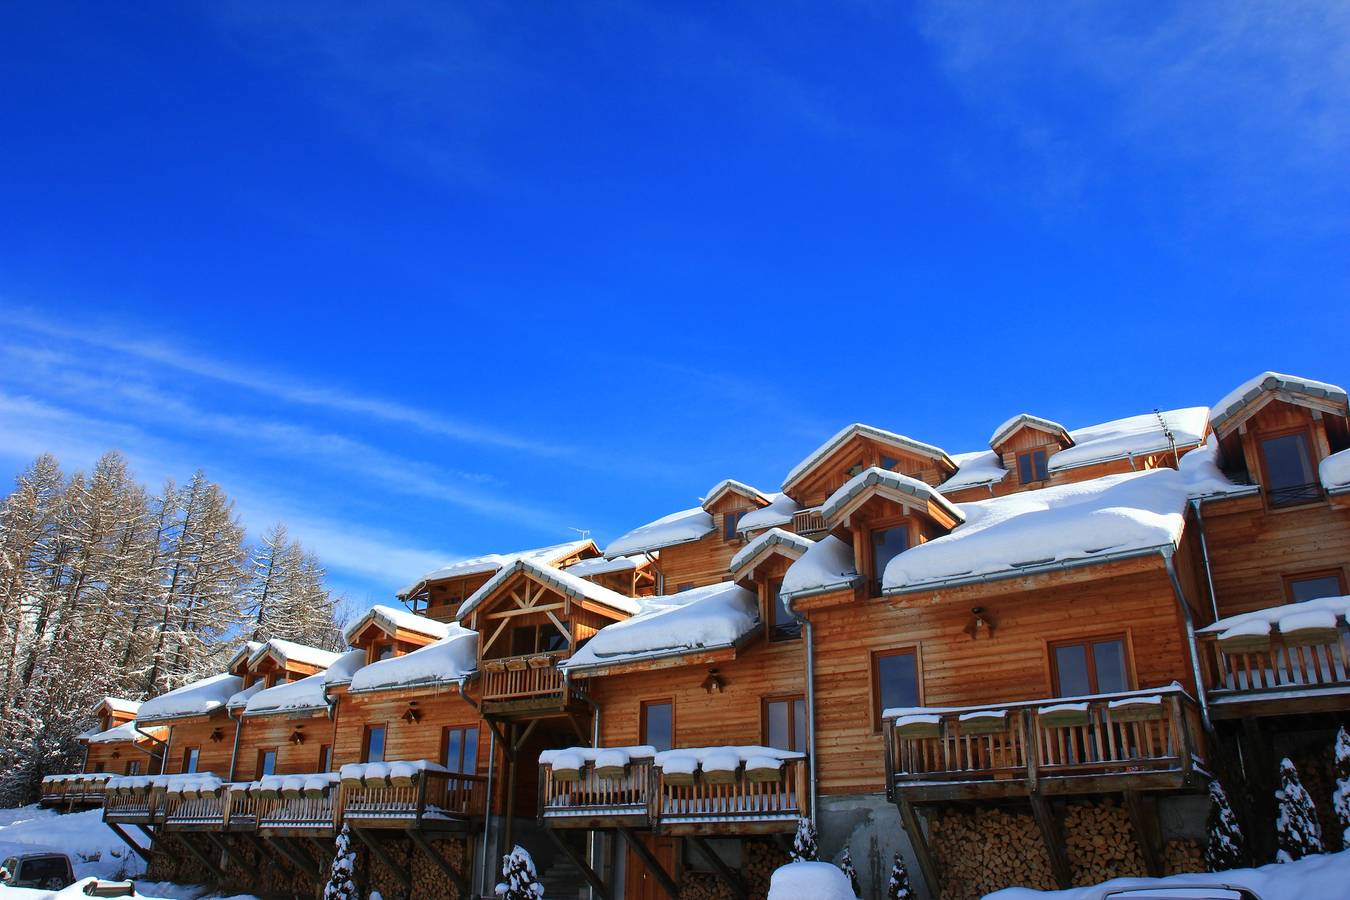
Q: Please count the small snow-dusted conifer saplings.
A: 8